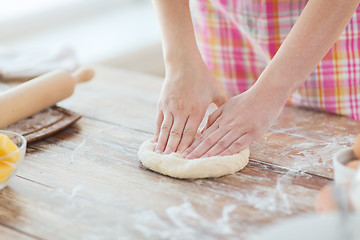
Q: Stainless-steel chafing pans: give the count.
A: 0